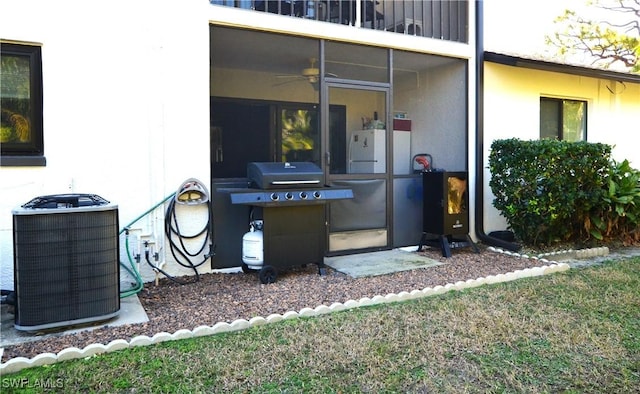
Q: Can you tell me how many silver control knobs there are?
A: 4